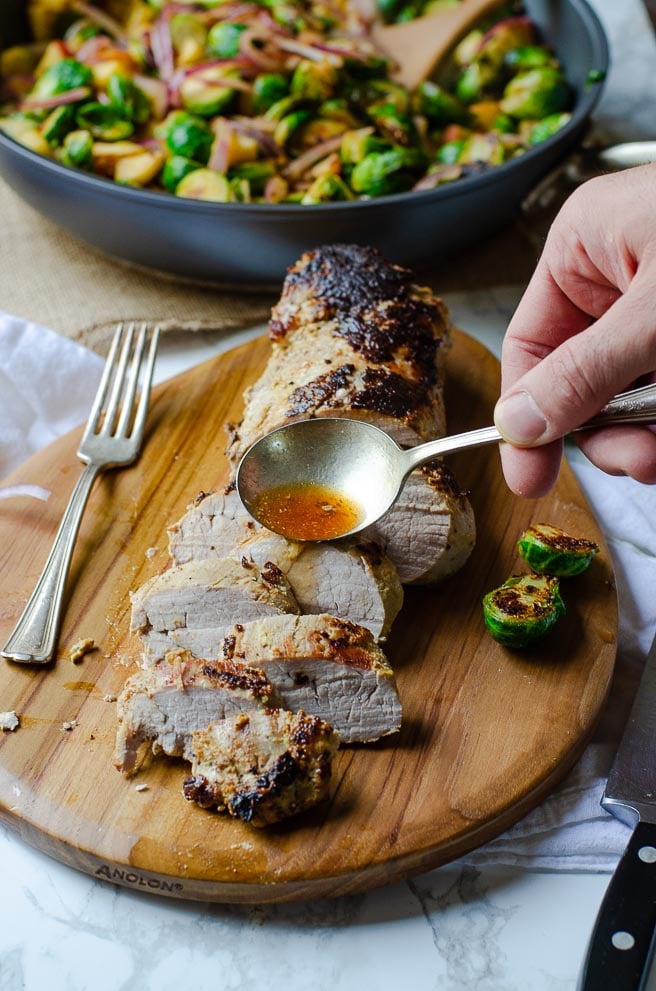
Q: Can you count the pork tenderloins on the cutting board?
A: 1